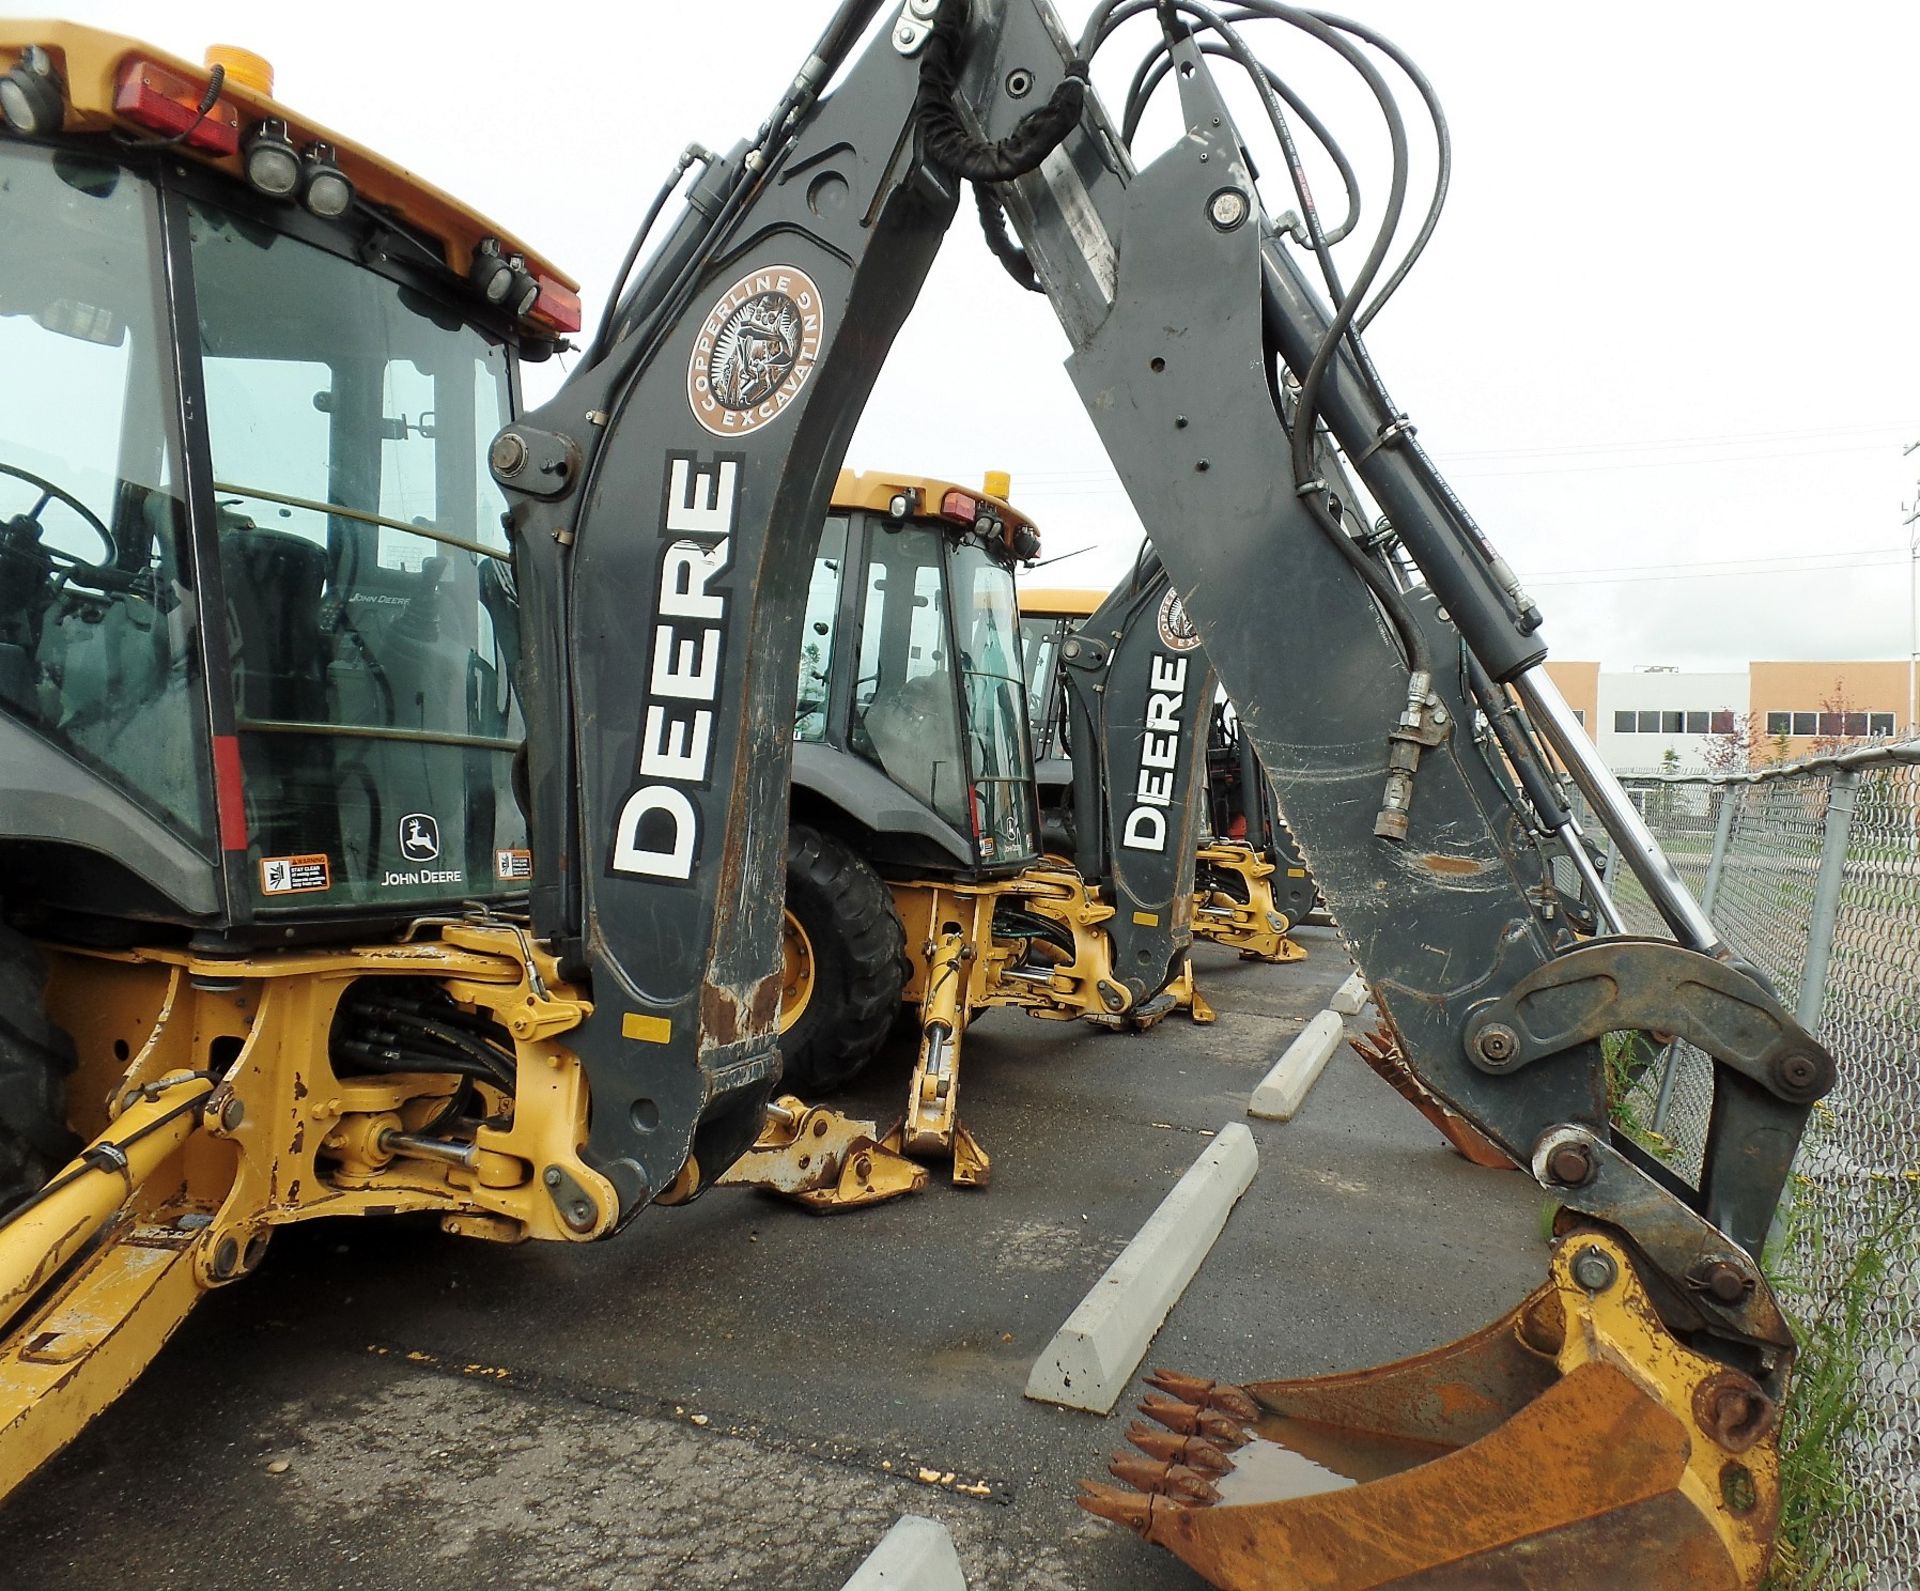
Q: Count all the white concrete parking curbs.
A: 4